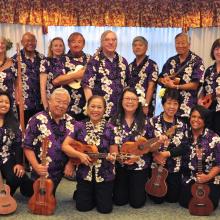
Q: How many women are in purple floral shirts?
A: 8